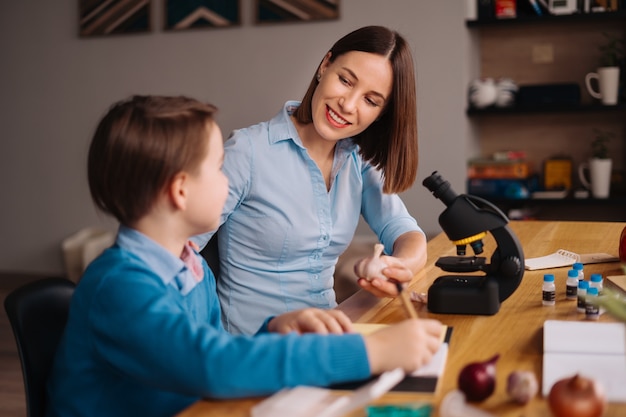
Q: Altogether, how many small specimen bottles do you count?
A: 6